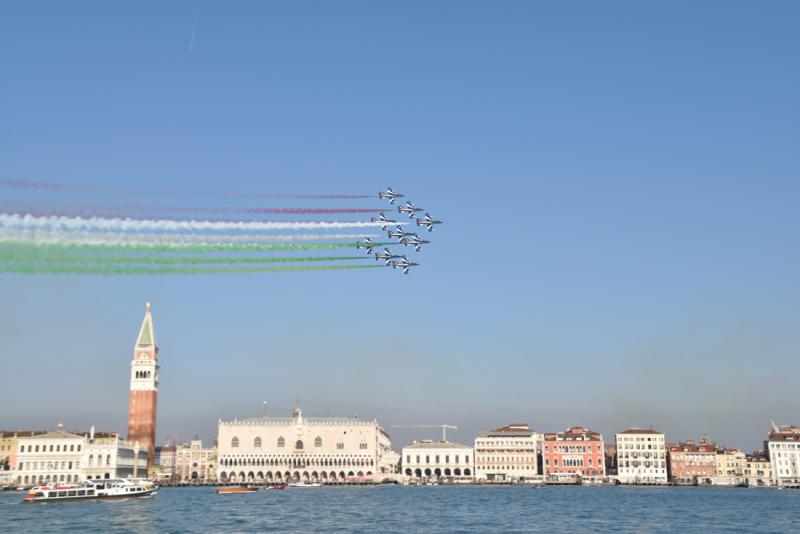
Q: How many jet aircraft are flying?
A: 9